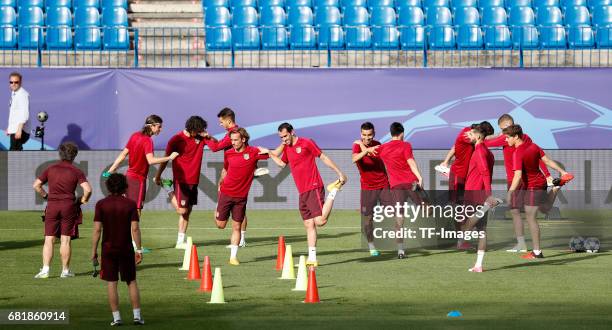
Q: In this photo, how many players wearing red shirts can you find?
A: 11